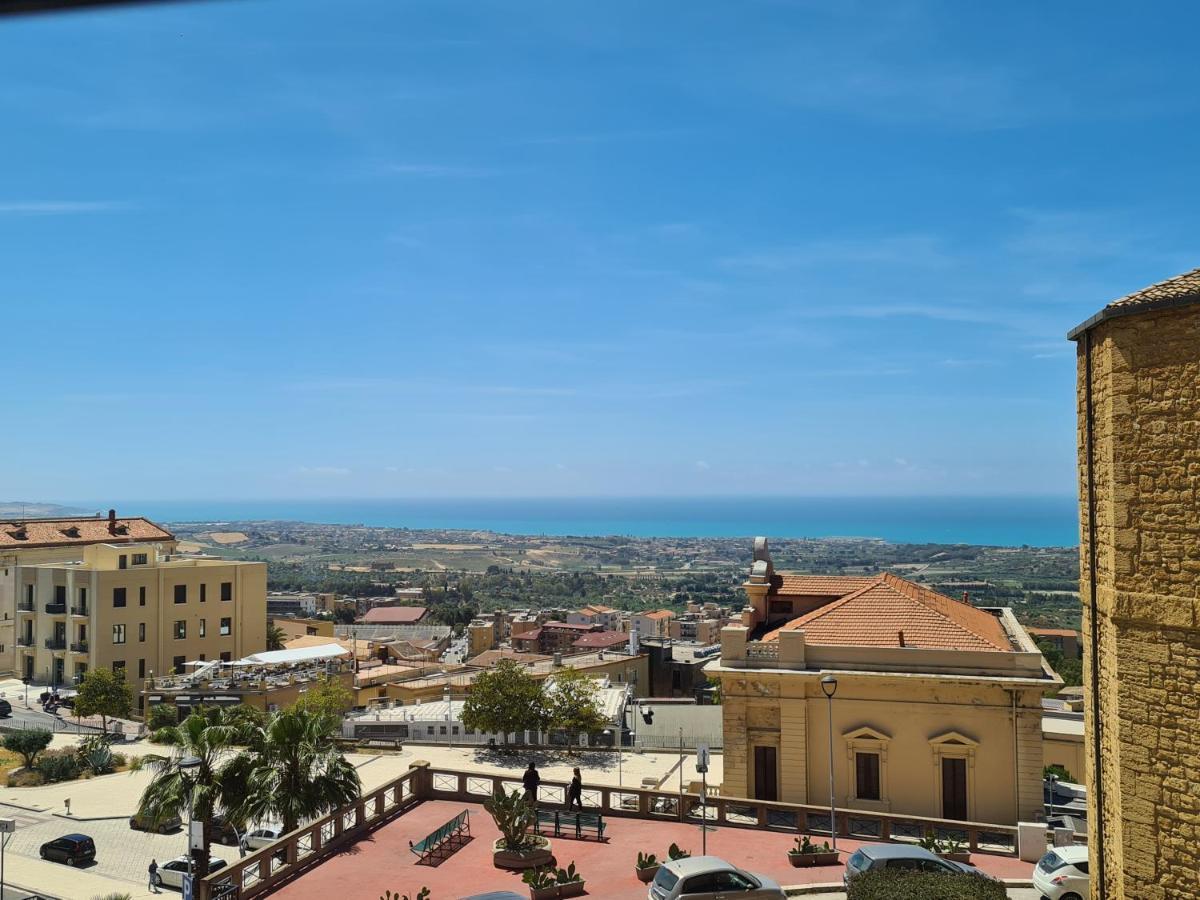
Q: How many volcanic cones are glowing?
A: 0